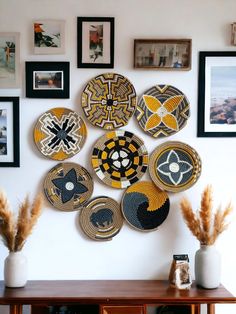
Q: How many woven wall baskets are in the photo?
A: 8